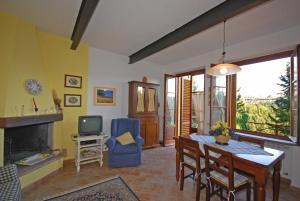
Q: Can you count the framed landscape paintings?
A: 1